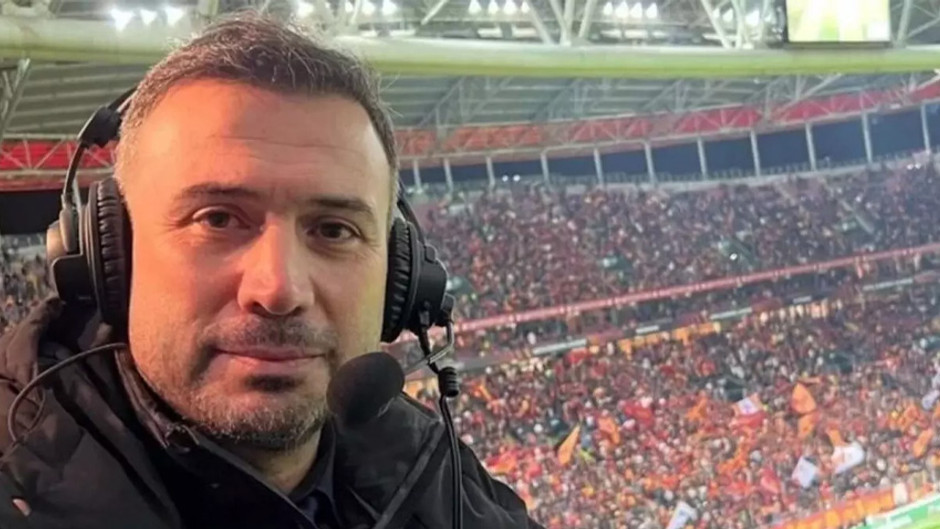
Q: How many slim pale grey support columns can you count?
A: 11